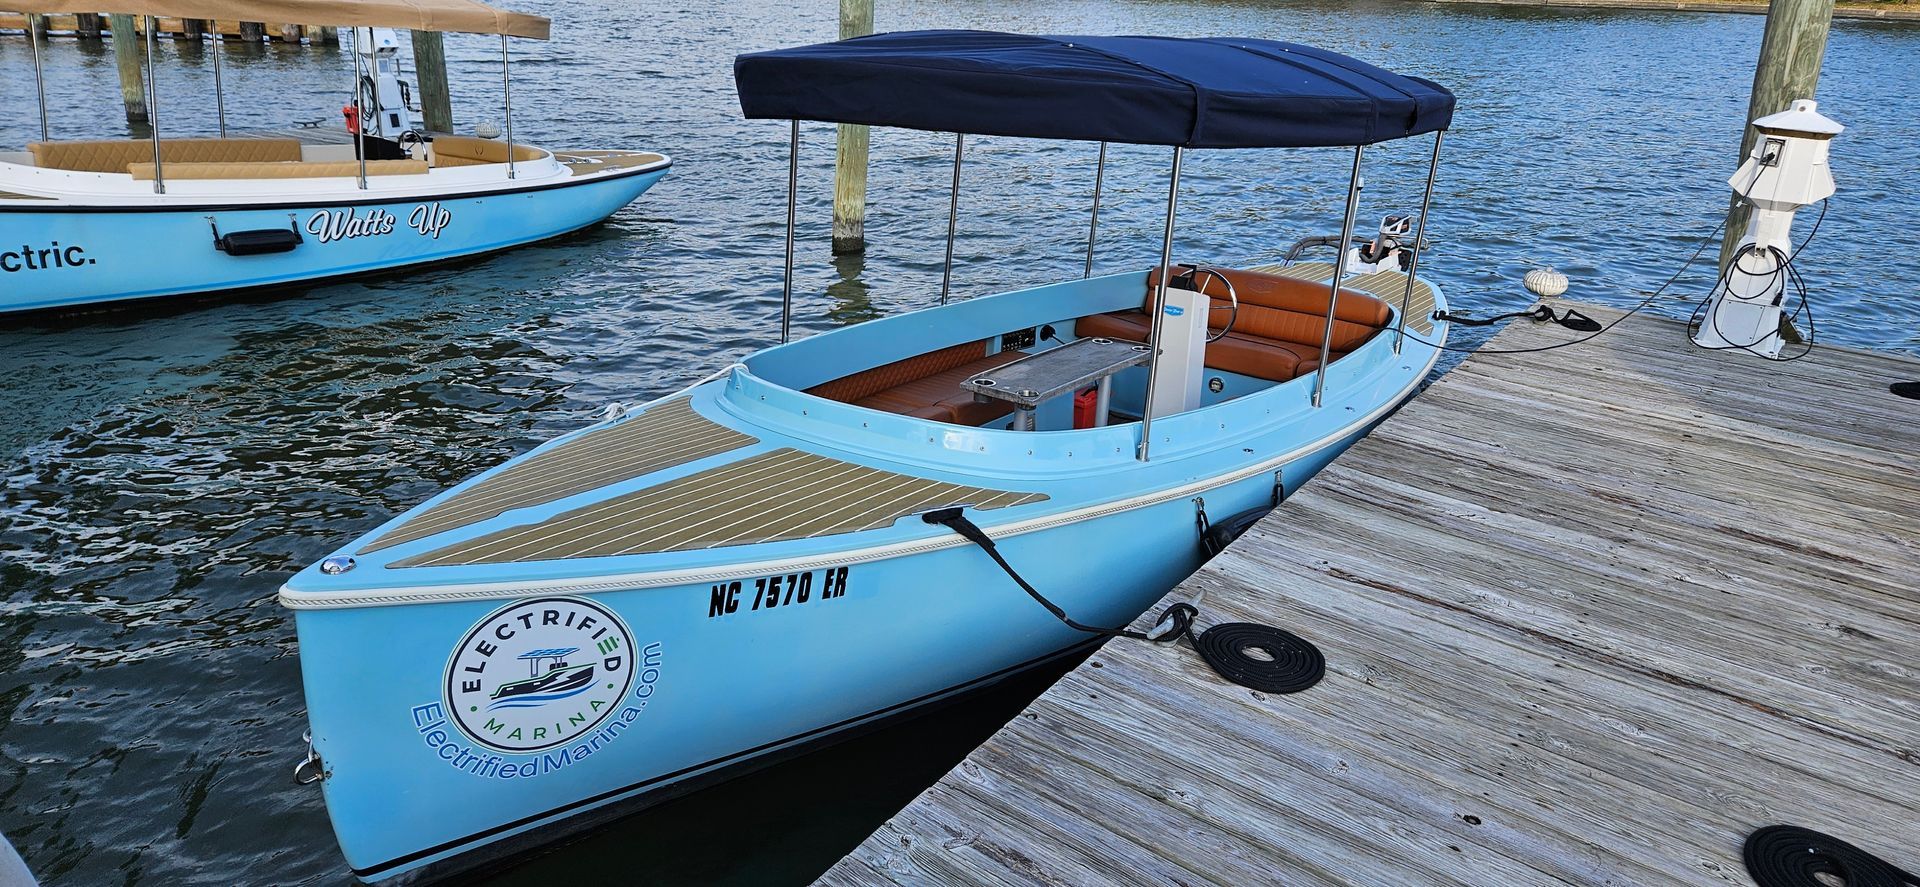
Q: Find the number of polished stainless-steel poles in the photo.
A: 12